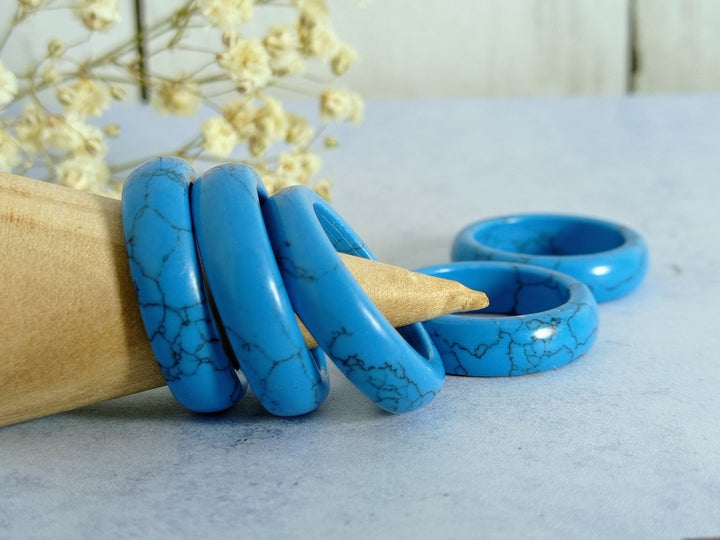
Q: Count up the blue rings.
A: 5